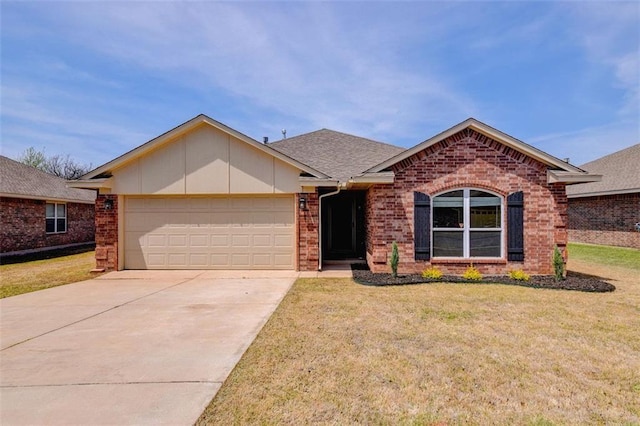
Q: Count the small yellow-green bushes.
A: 3